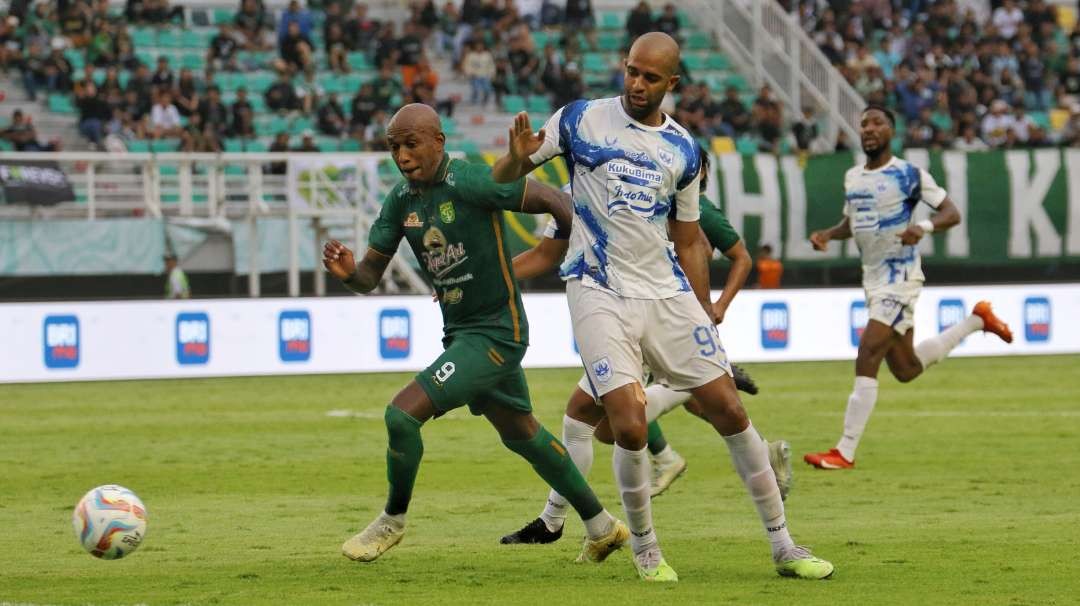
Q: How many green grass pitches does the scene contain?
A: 1